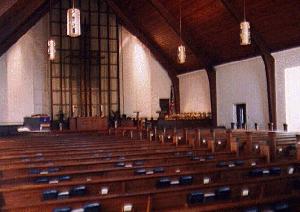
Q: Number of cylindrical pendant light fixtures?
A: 4